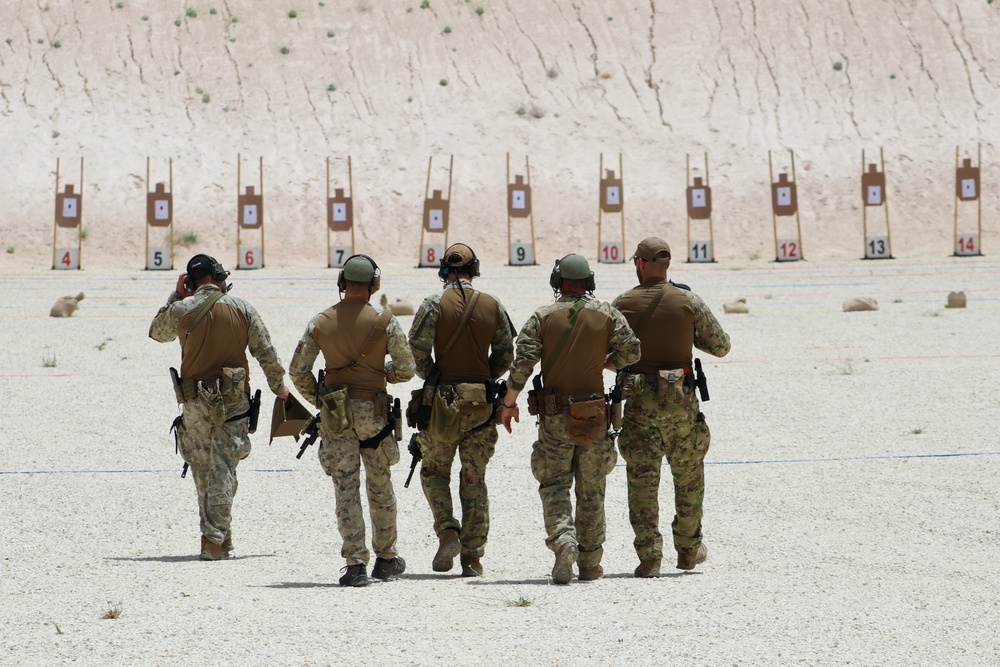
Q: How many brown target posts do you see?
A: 11